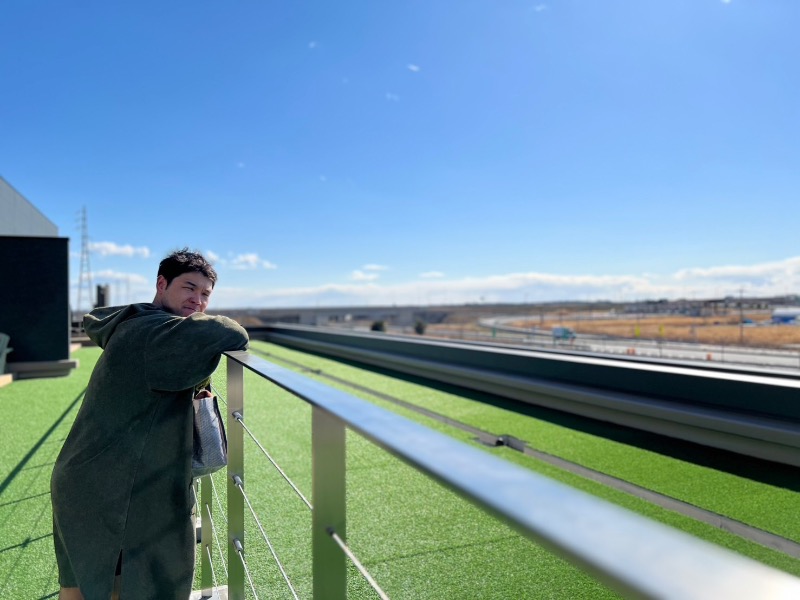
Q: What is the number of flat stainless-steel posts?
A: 3